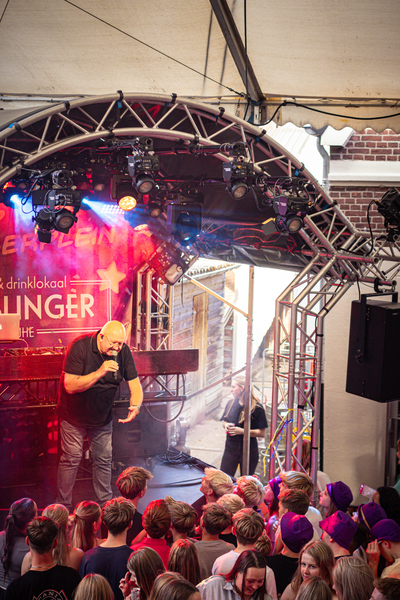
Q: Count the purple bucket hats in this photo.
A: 6